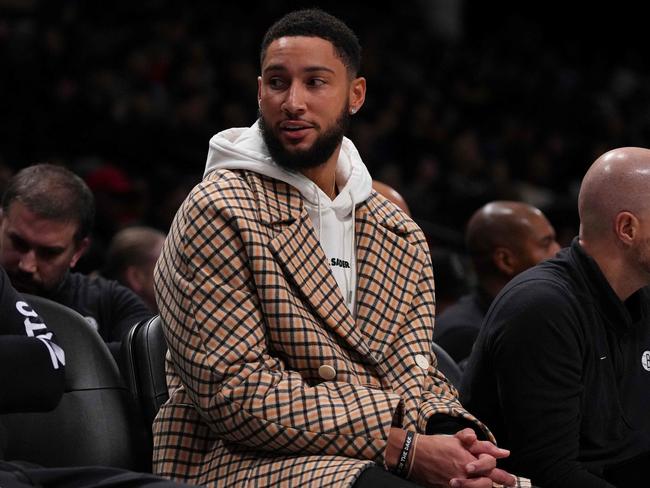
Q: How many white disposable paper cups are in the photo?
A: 0